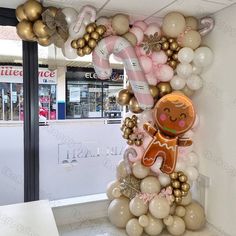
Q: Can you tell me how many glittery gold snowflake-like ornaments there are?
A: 2